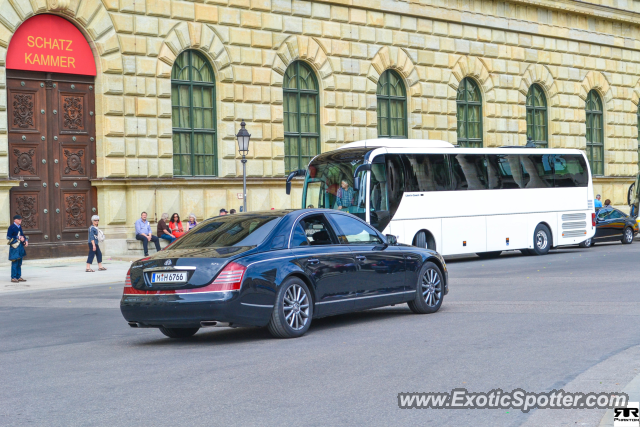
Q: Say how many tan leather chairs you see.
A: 0